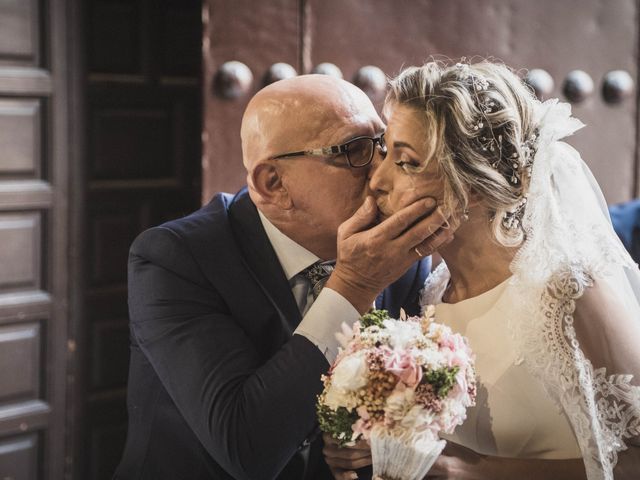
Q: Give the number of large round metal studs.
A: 7